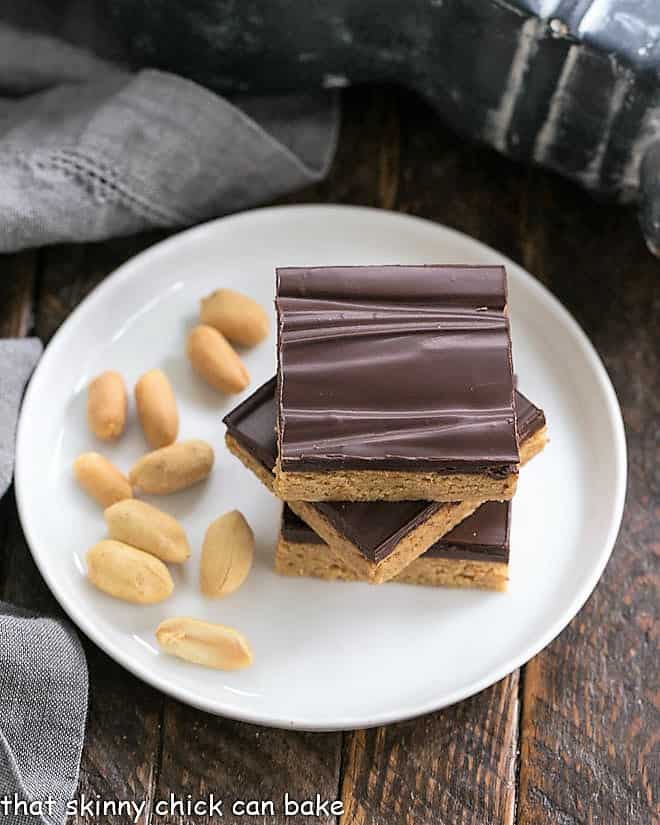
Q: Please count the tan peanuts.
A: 10